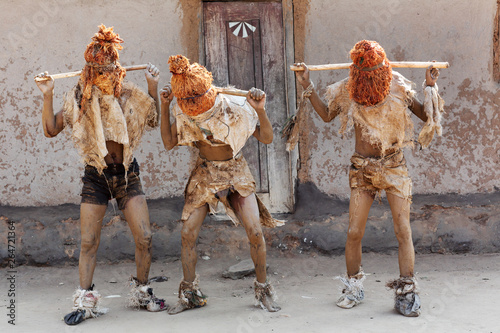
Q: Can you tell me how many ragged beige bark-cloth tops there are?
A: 3